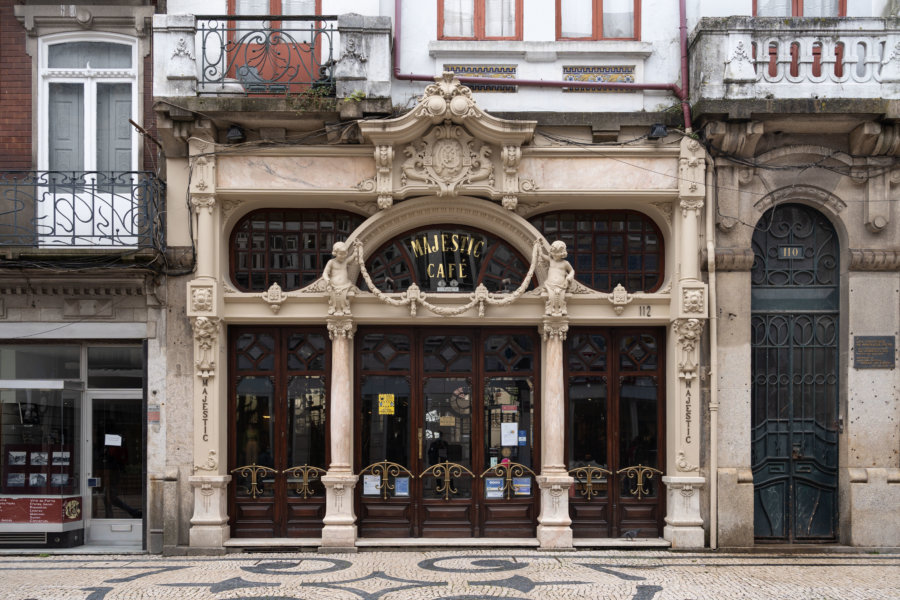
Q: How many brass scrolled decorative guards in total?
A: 7